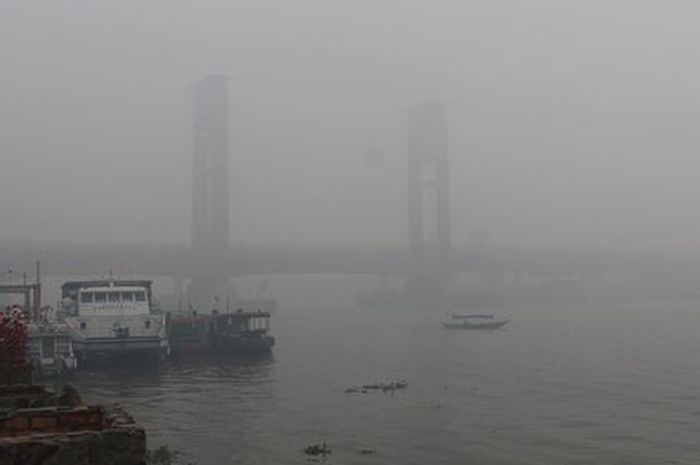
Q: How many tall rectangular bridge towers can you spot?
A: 2